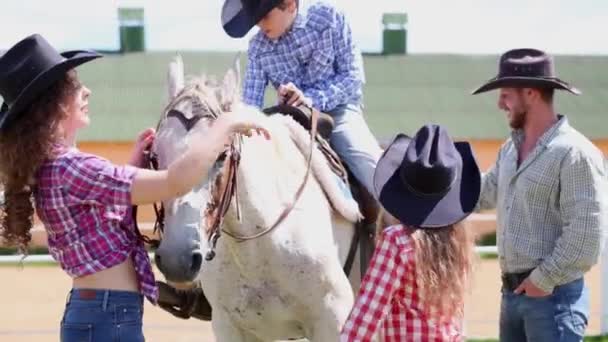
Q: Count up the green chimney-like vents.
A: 2